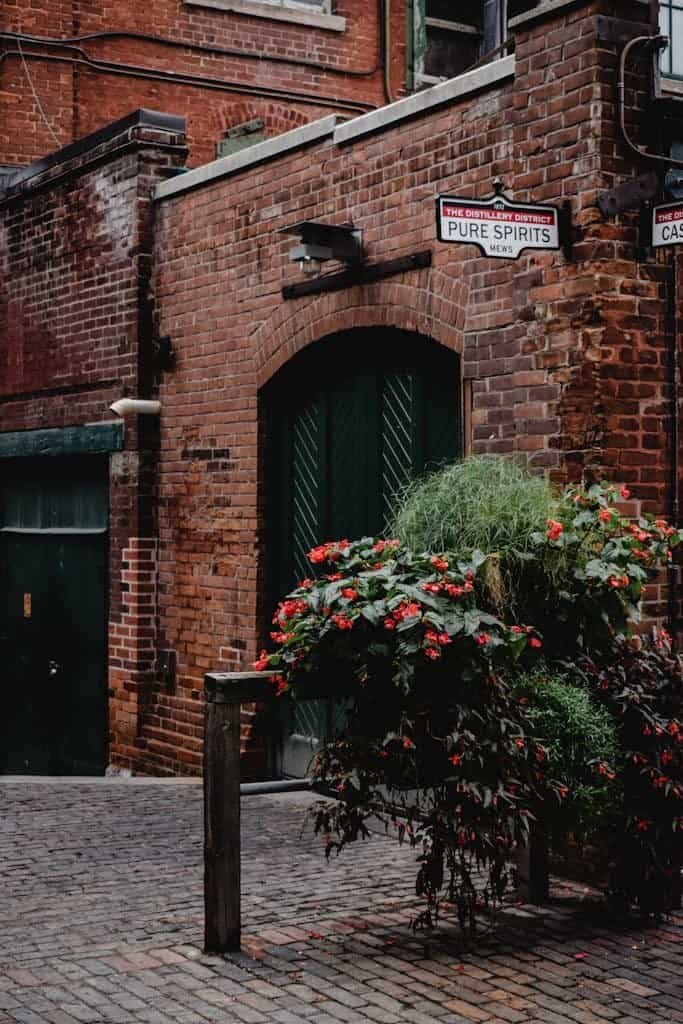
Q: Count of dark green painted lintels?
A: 1